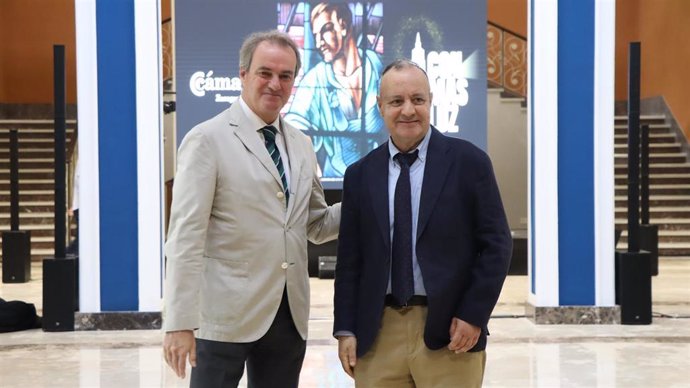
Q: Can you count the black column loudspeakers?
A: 4